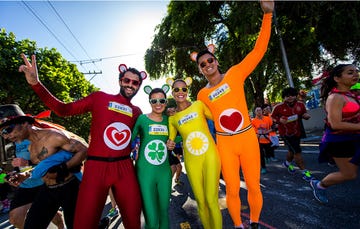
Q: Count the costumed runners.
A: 4